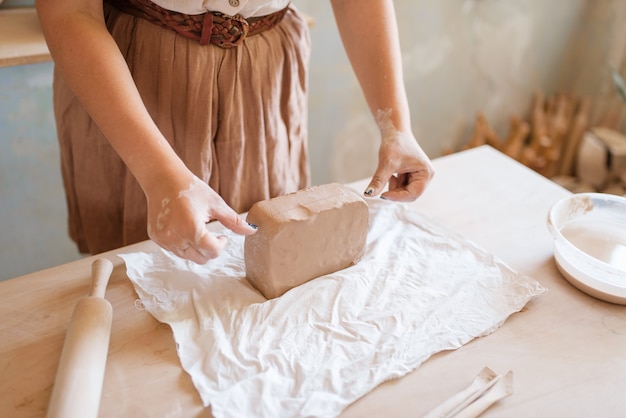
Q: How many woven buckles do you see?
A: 1